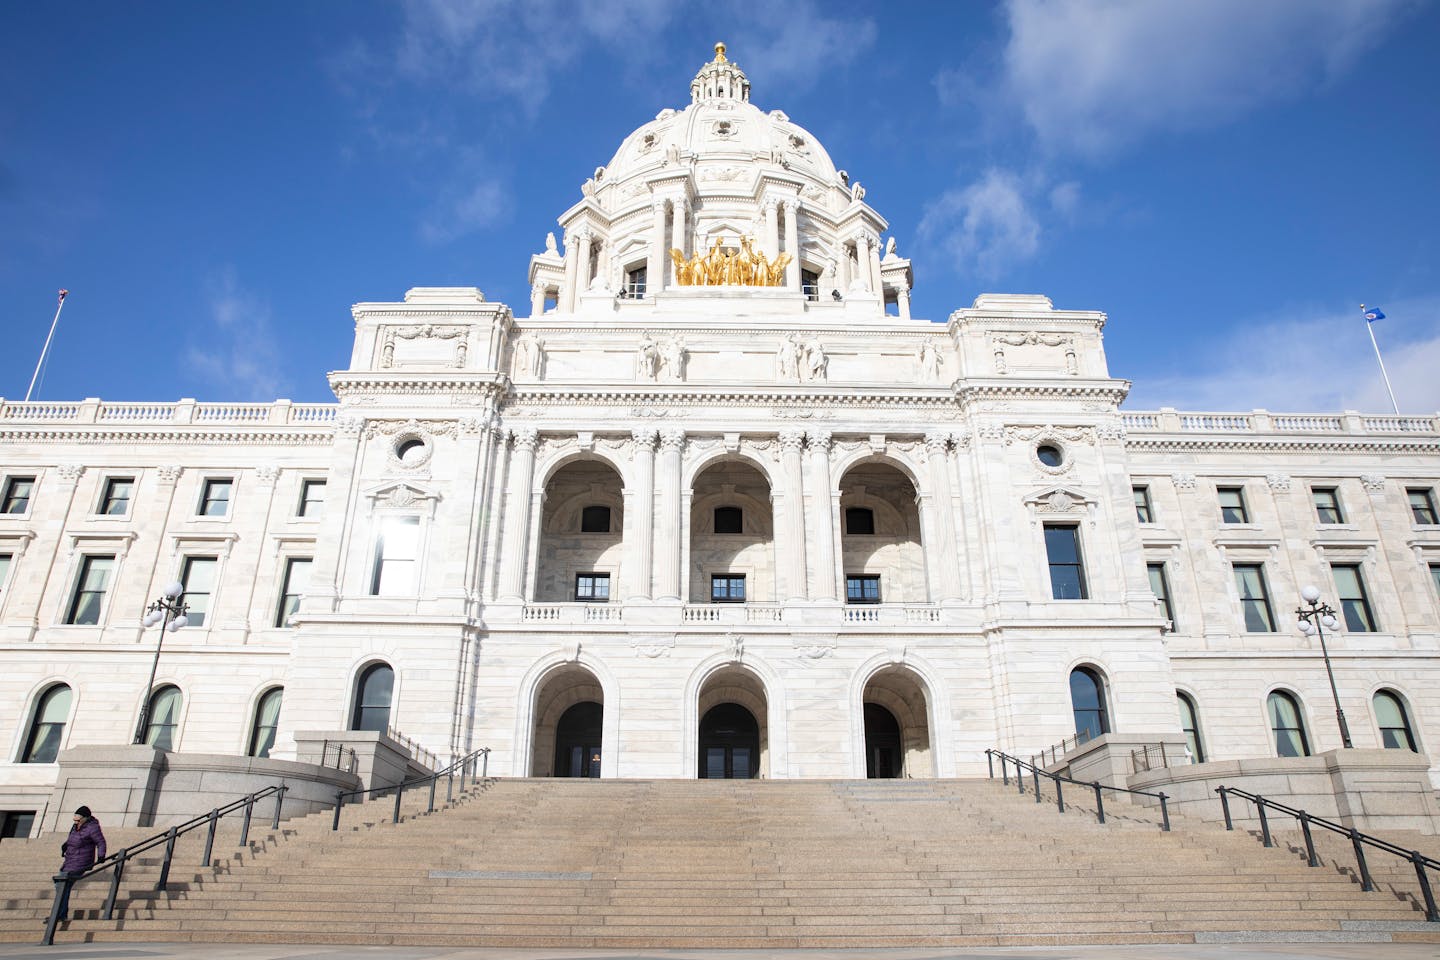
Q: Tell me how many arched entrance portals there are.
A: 3